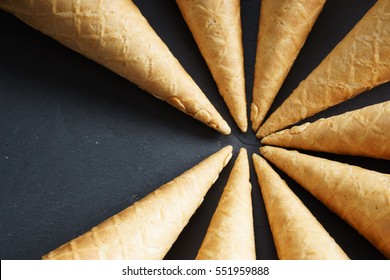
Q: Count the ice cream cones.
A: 9